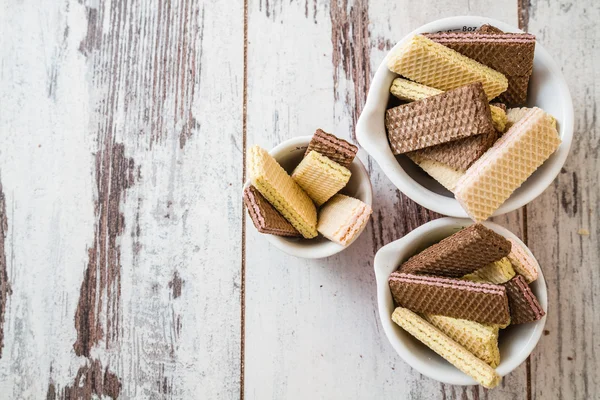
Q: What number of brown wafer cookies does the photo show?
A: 9